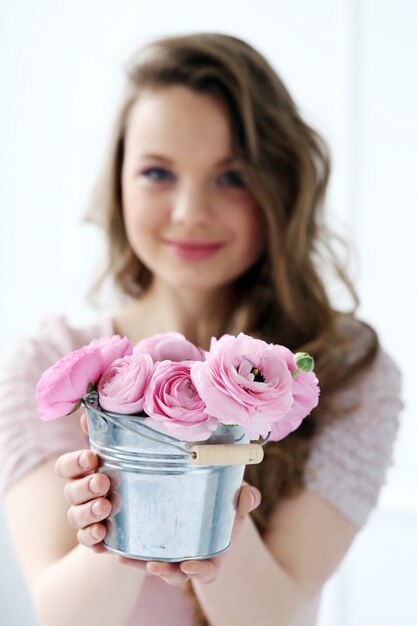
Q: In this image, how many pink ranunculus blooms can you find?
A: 7